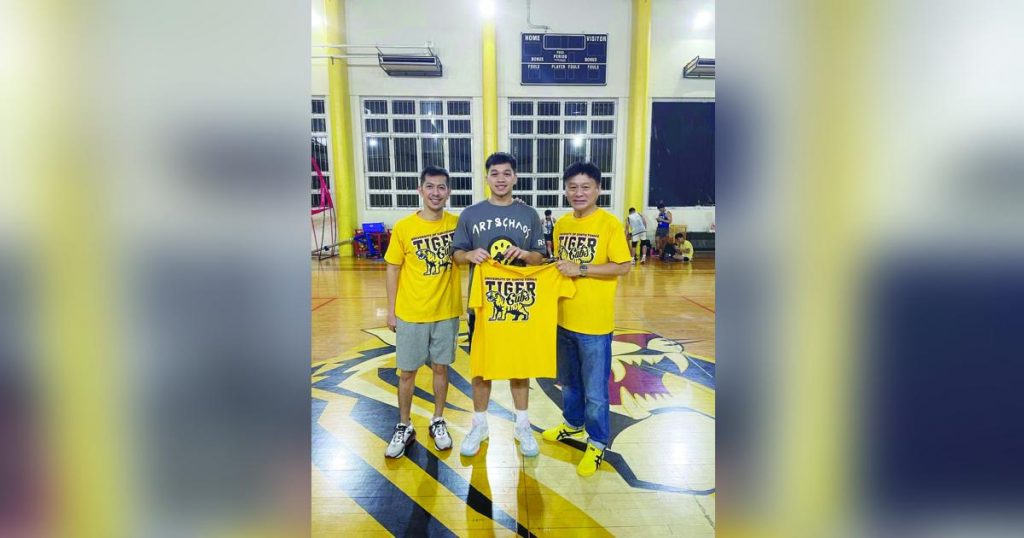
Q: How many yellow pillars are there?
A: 3